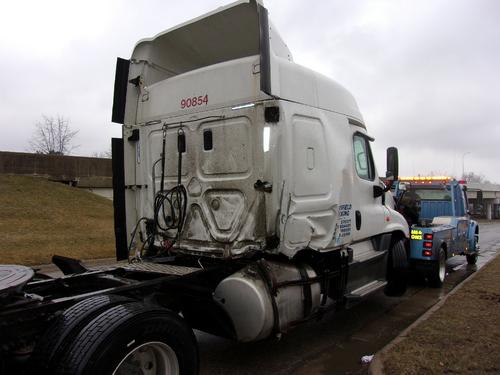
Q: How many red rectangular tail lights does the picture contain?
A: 3